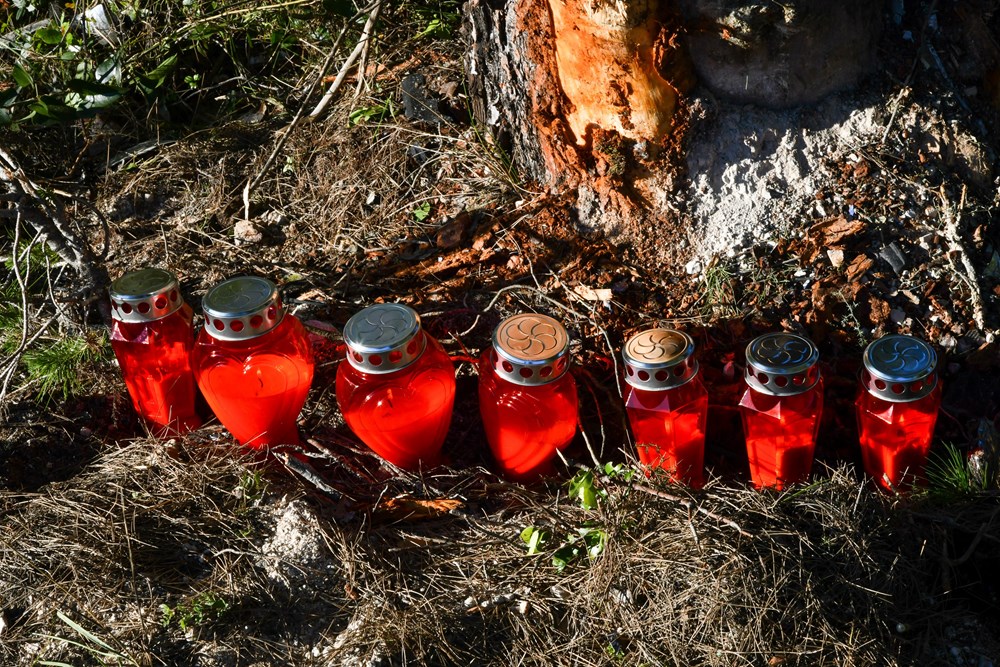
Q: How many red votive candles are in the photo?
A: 7